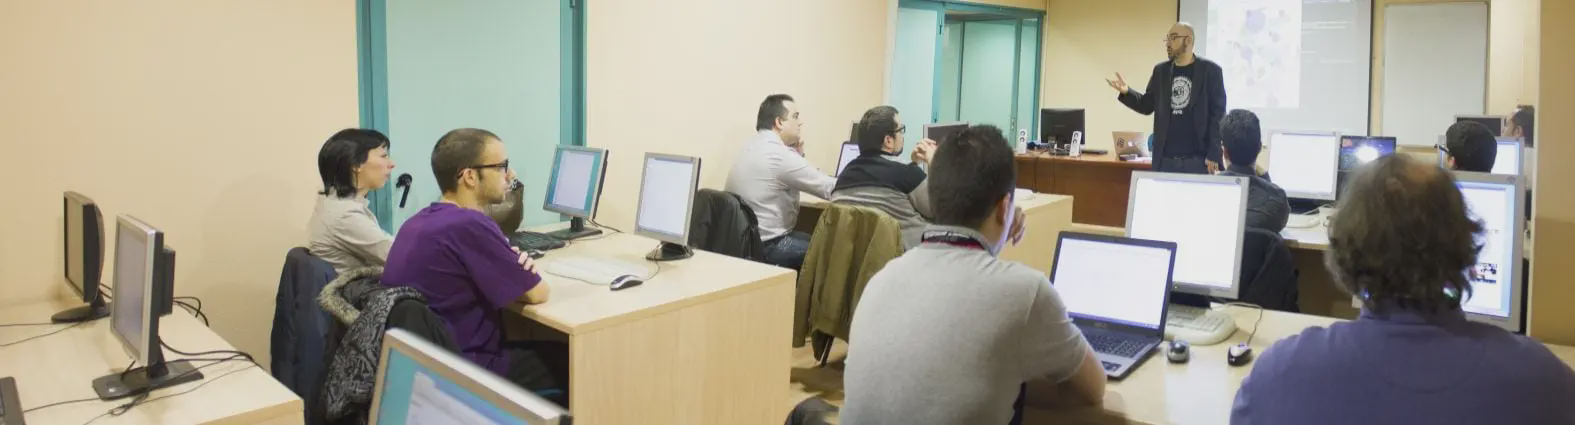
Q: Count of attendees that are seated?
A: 9